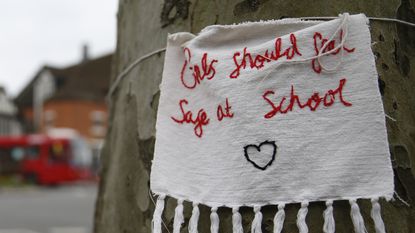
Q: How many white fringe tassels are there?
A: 11